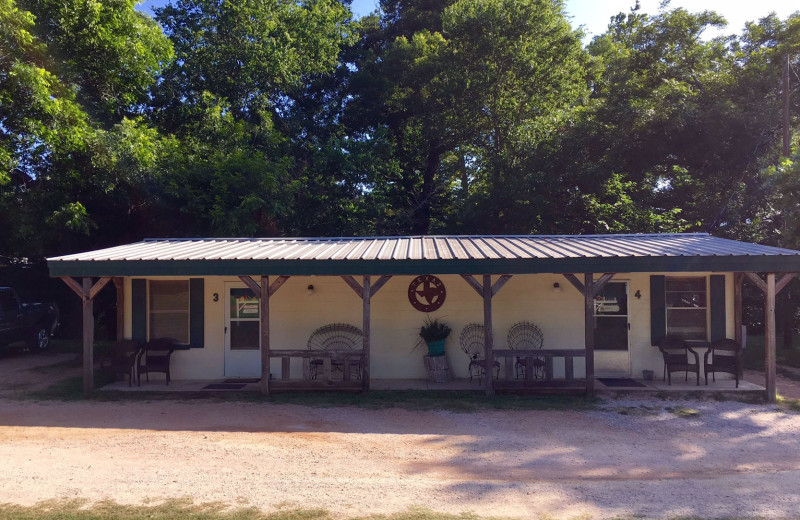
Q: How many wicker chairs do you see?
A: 4